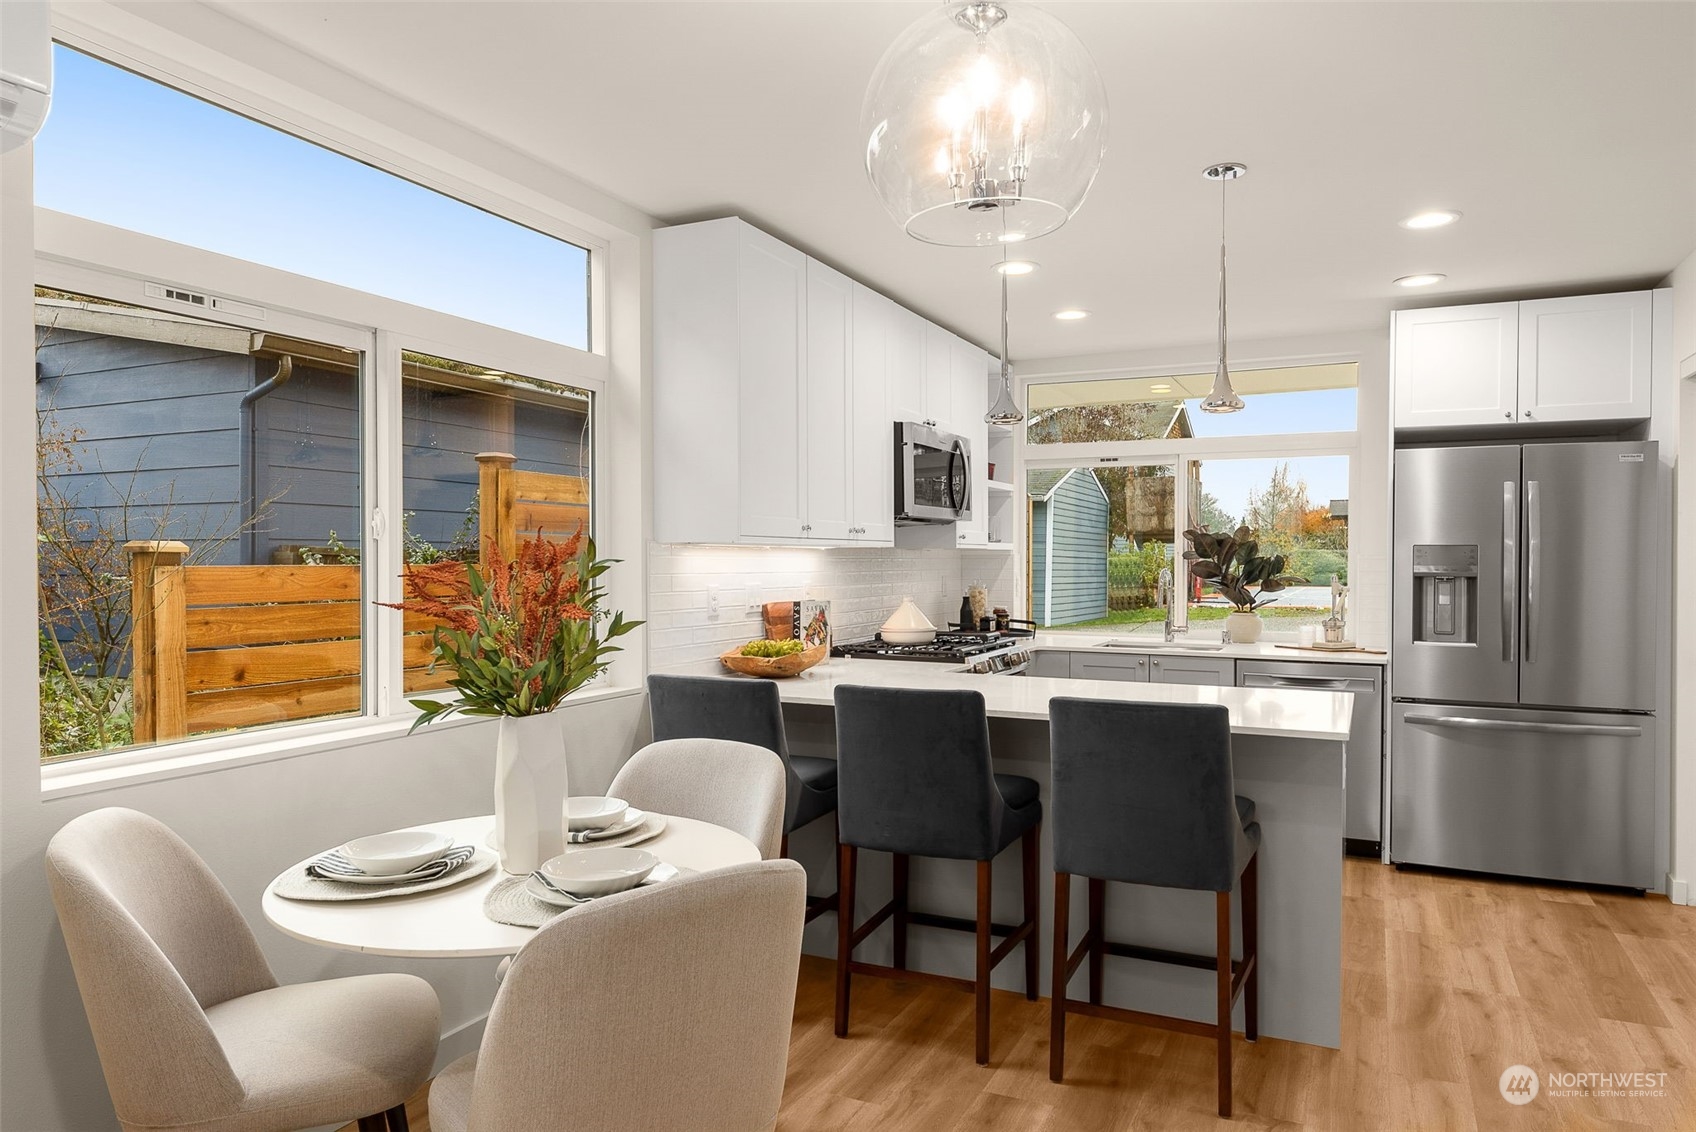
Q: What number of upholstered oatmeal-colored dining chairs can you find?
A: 3